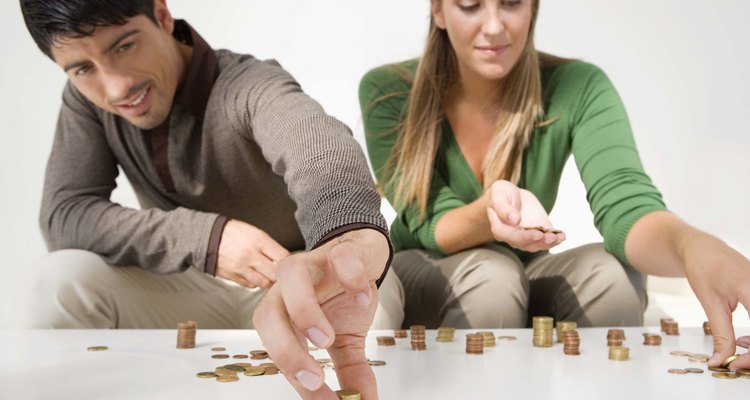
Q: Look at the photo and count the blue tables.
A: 0